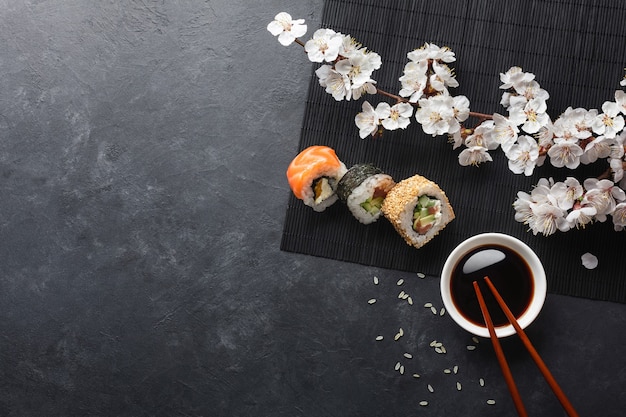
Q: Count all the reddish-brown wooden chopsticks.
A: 2